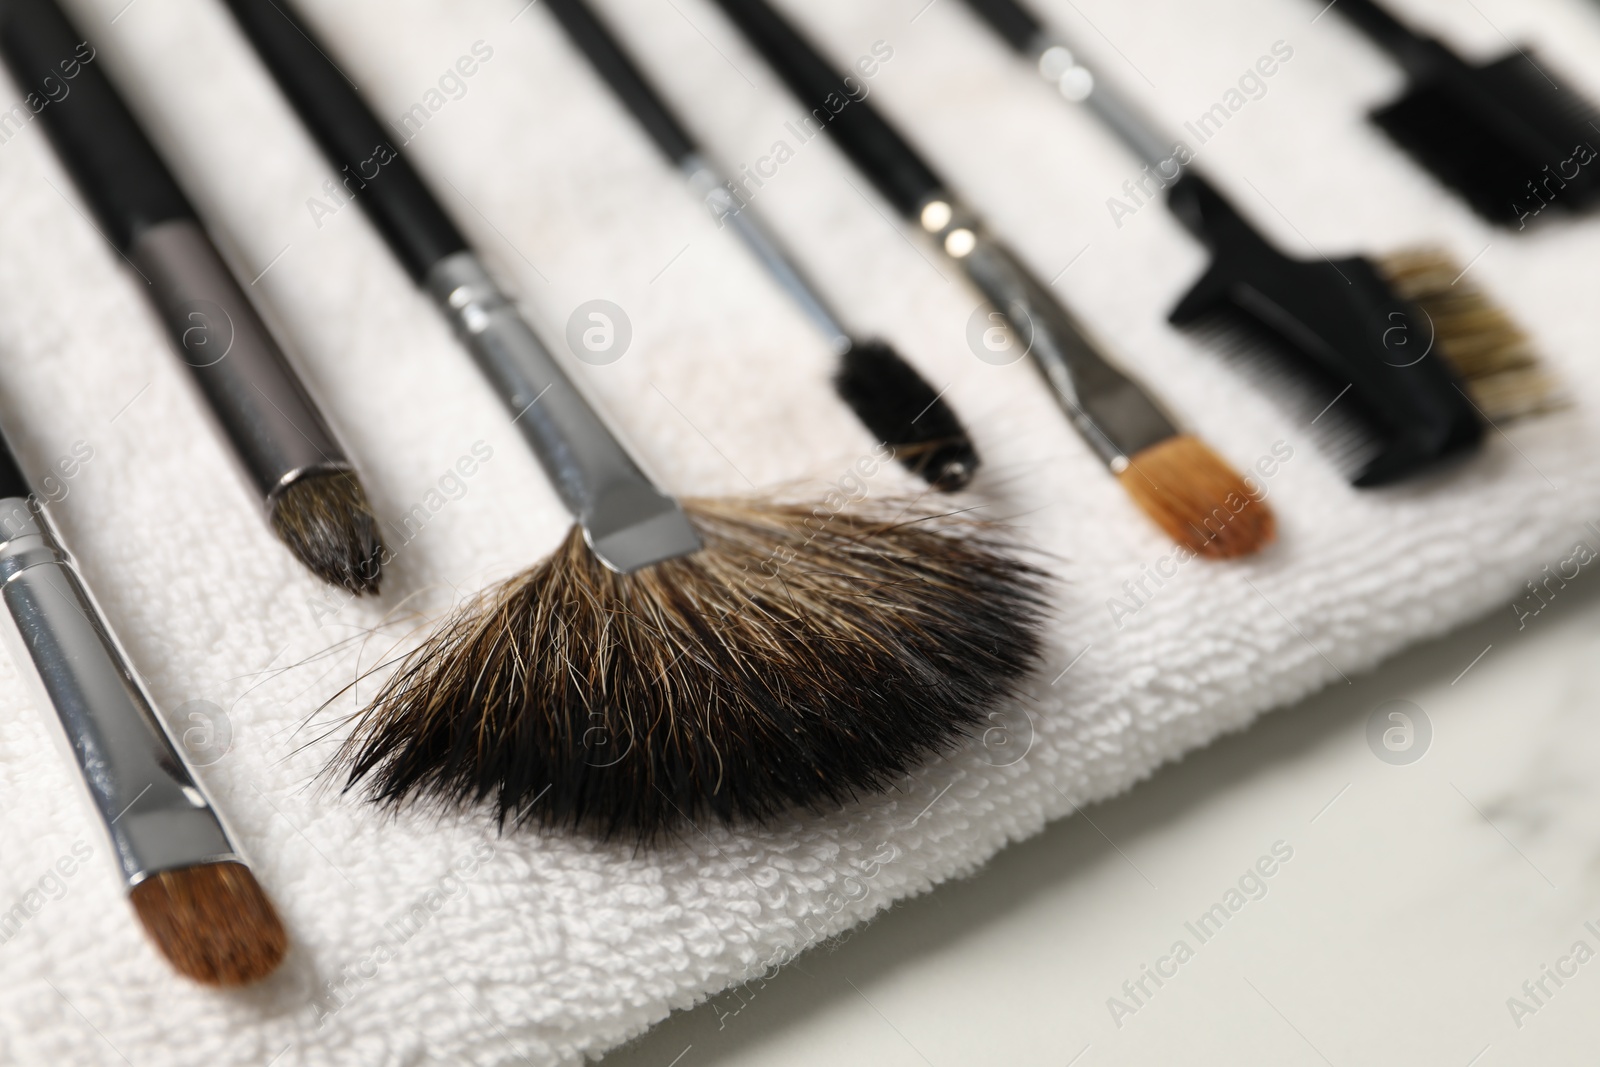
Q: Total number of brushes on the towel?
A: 7